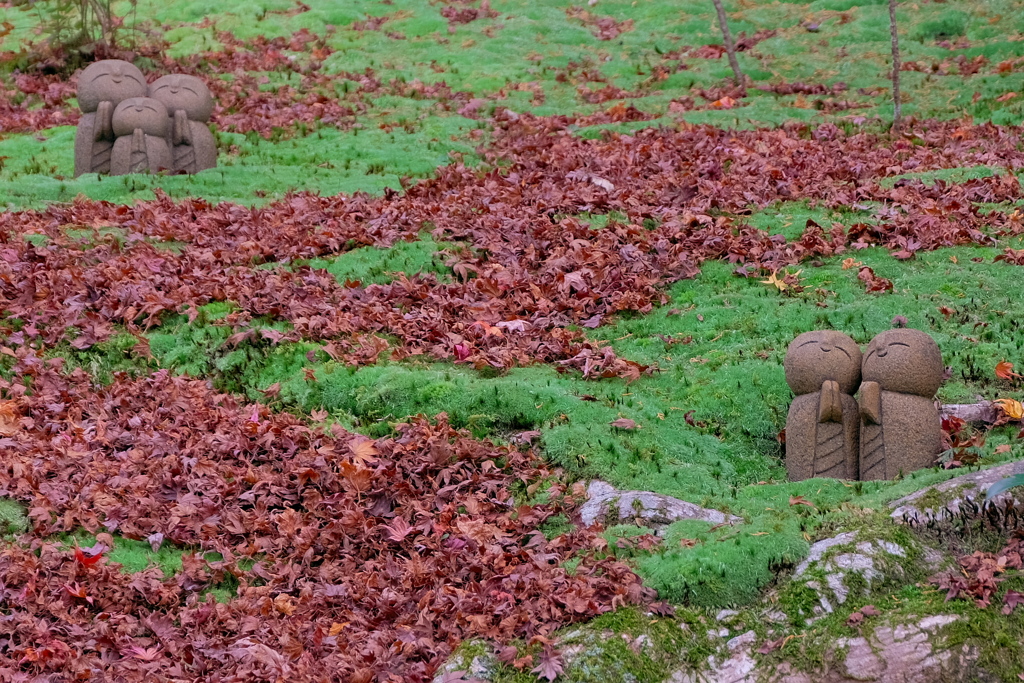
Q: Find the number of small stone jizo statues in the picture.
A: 5